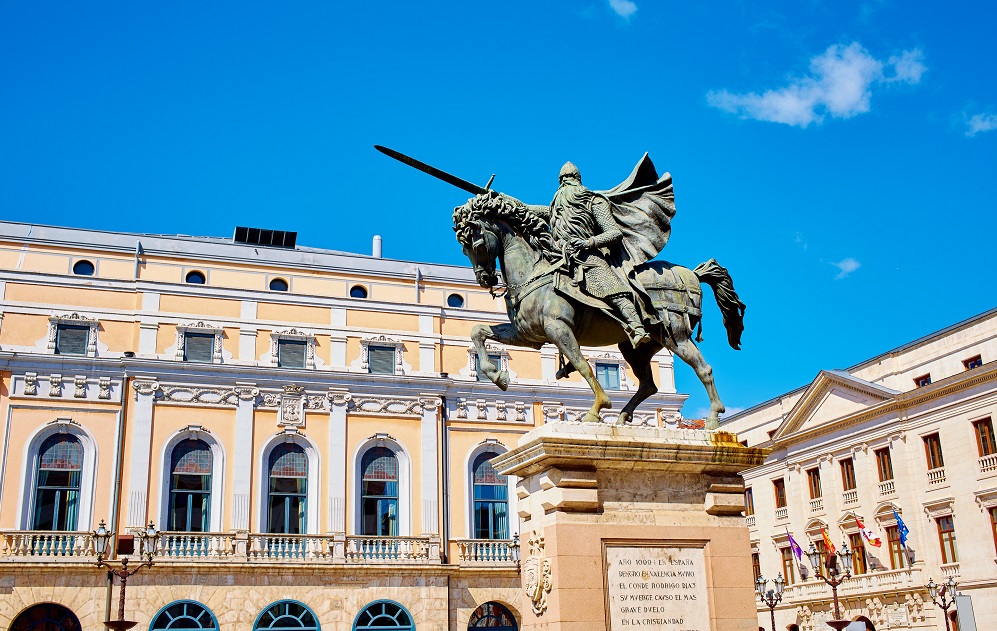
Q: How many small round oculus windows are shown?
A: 5